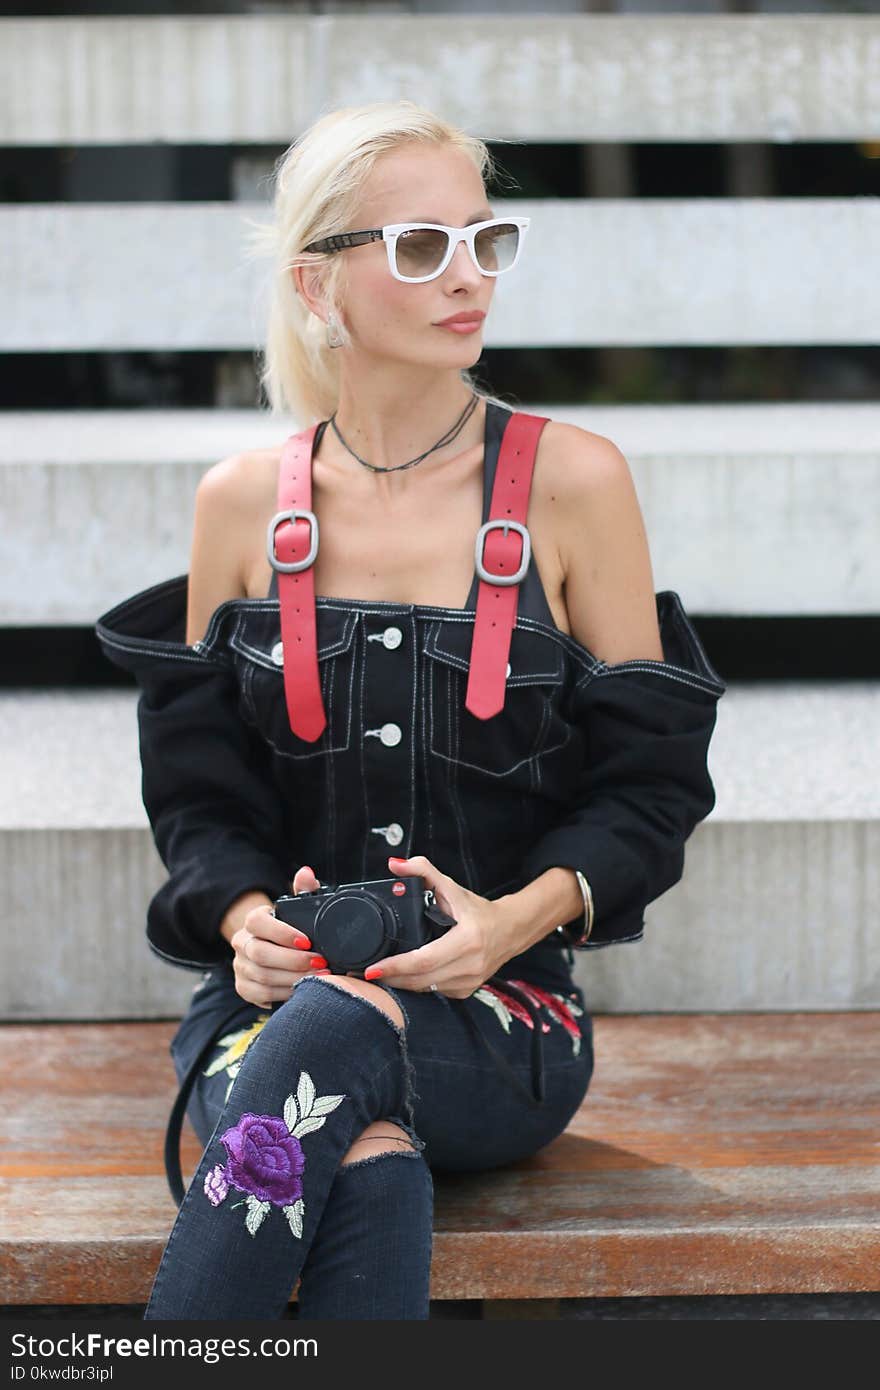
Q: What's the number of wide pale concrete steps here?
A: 4